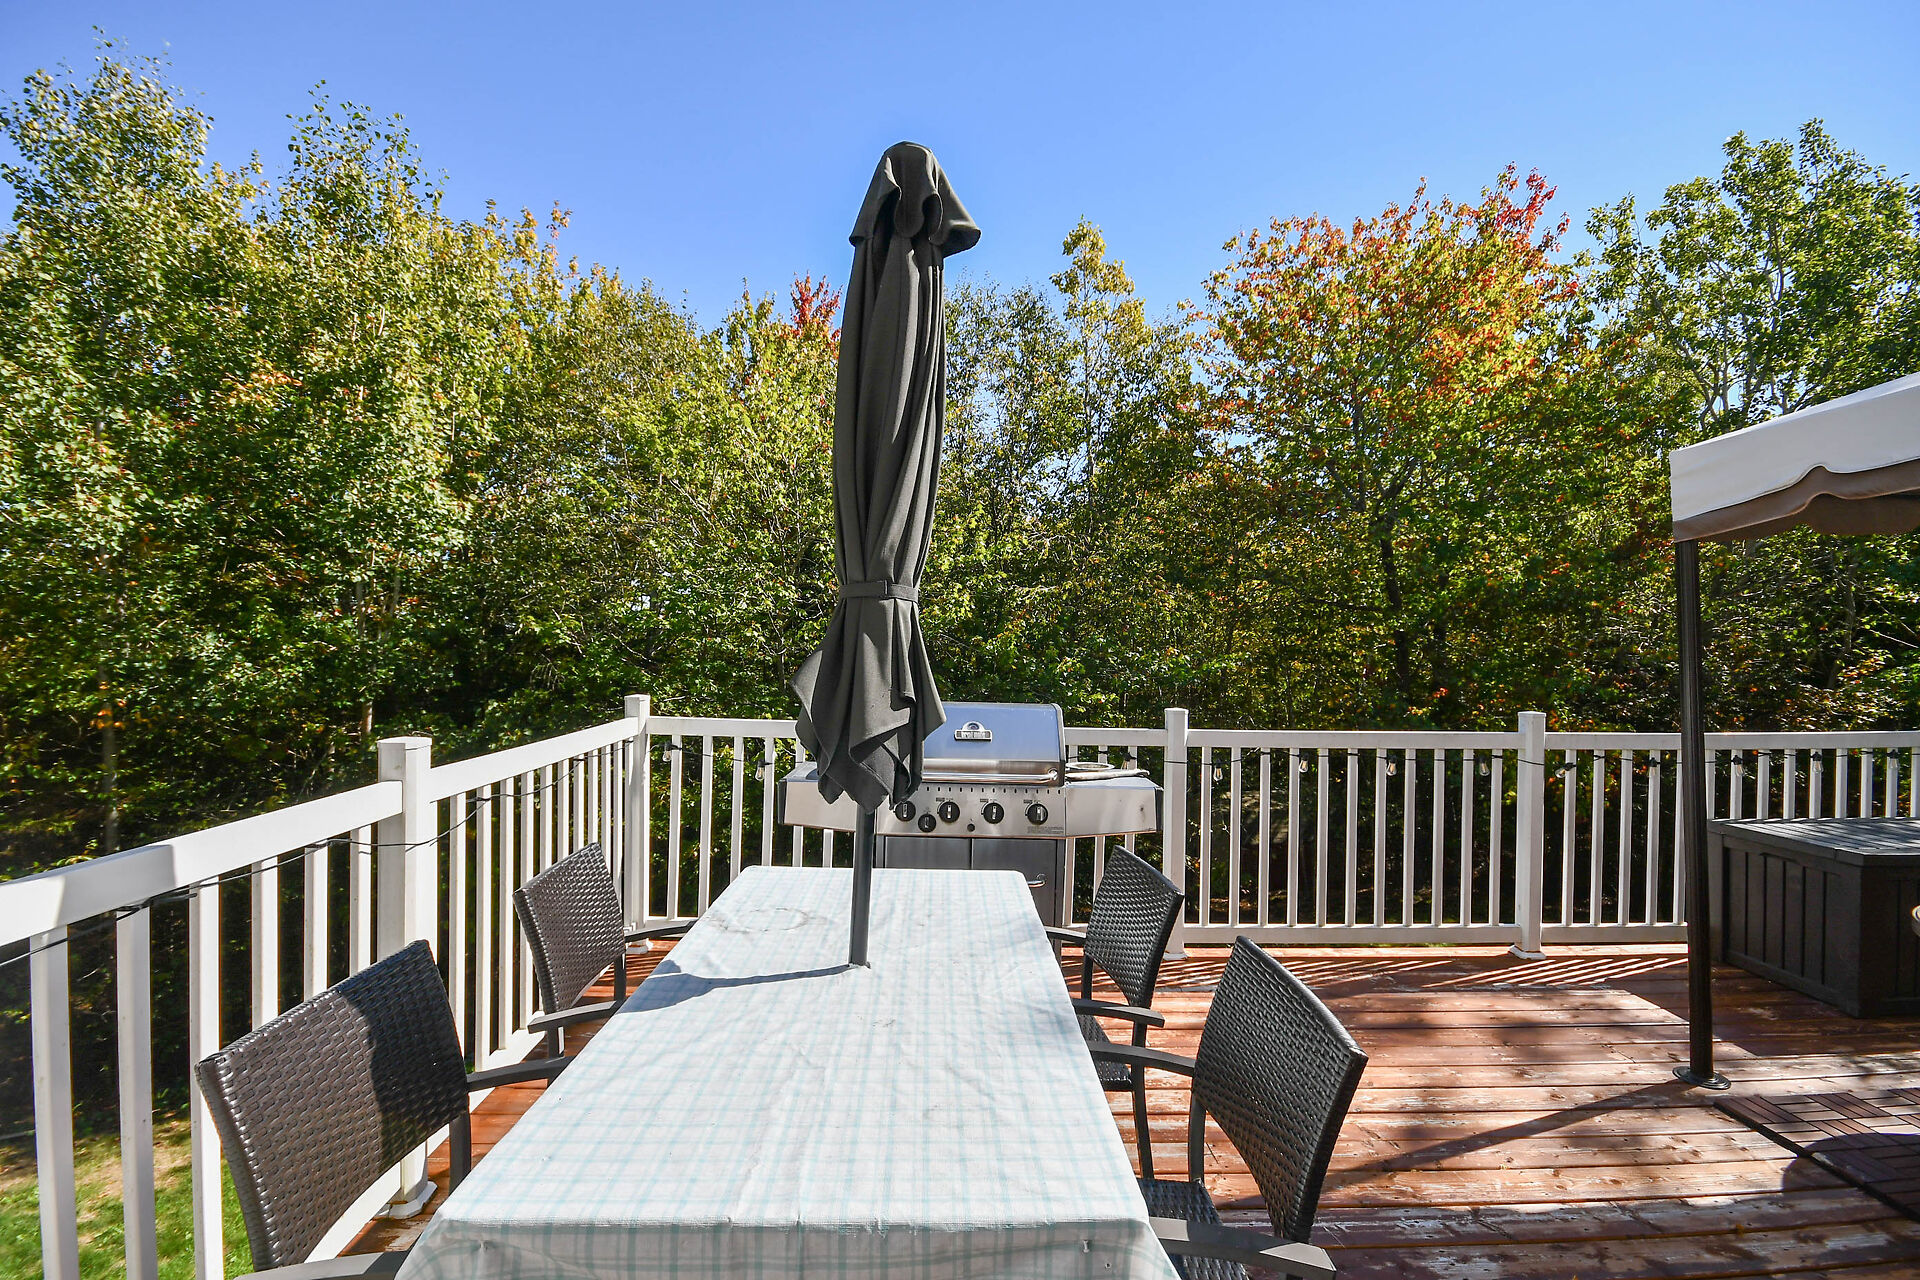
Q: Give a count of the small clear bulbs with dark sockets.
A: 12